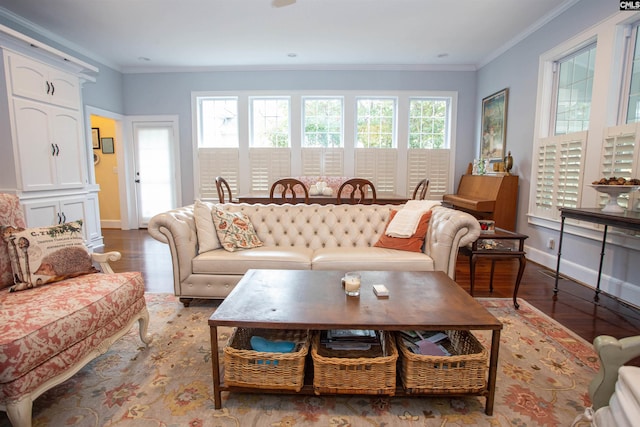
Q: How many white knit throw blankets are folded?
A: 1